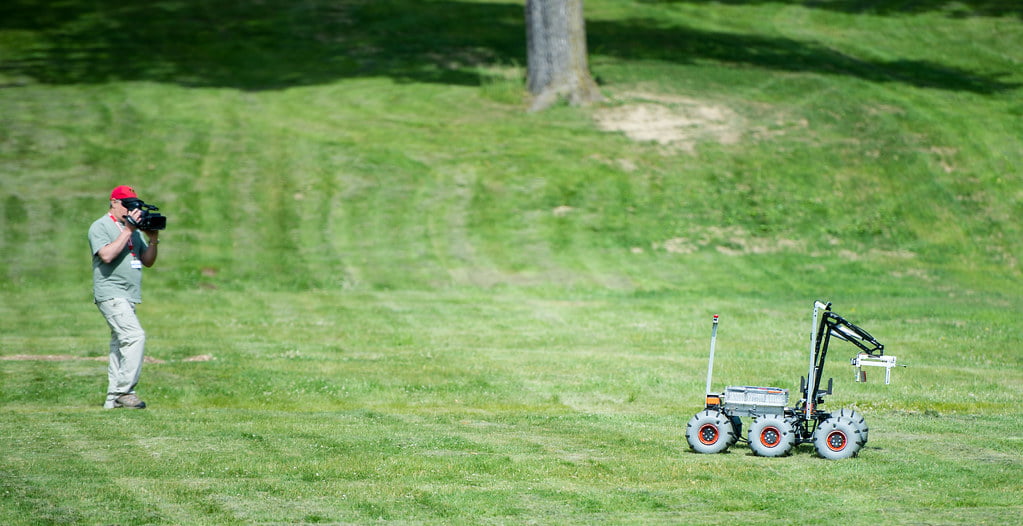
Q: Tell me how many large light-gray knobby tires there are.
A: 4